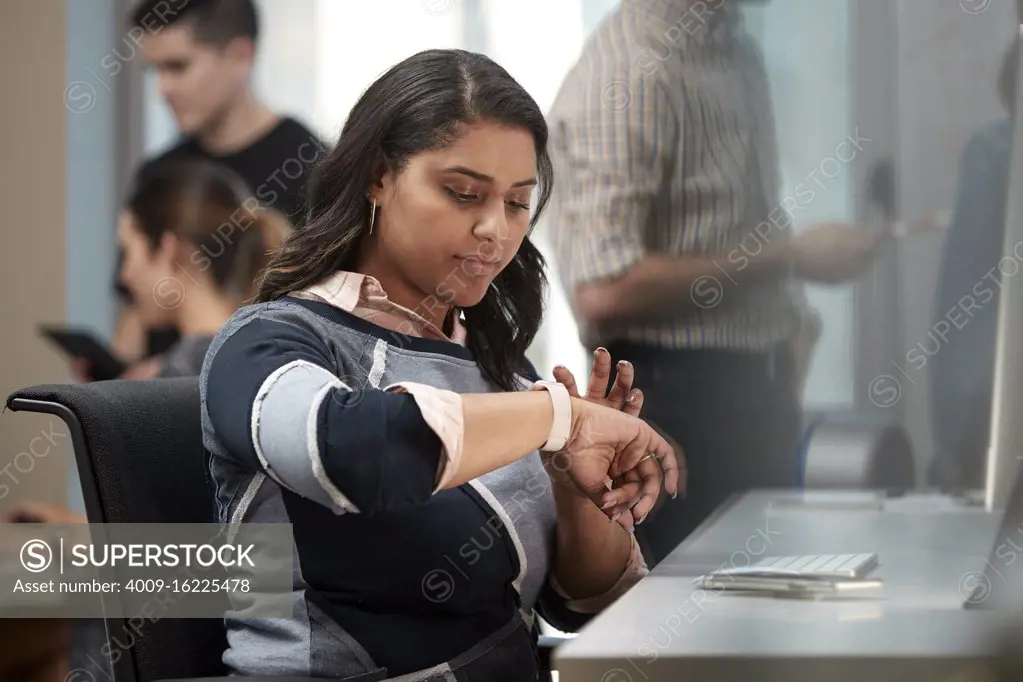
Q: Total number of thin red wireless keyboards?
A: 0